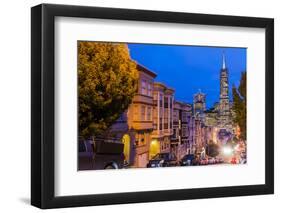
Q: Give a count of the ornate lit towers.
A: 2